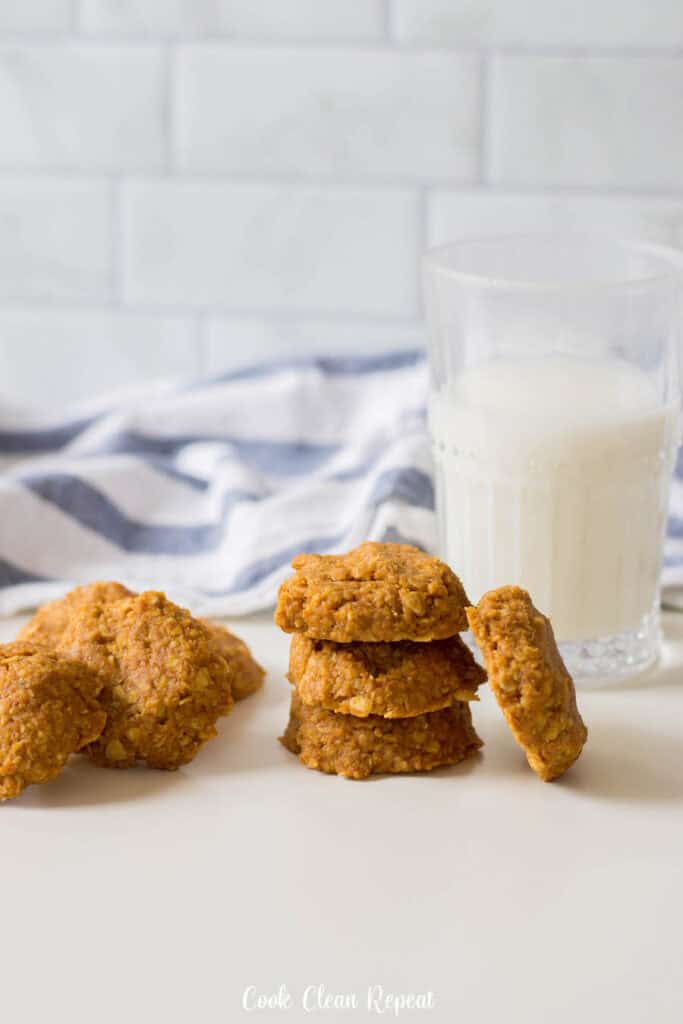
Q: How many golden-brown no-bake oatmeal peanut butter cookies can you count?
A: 8